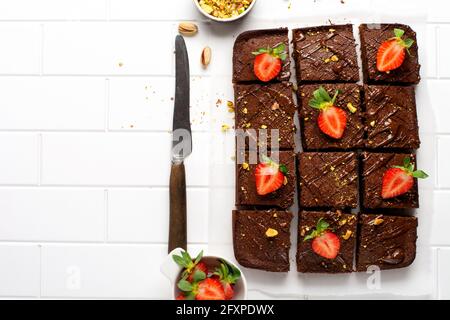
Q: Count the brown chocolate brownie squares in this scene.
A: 12